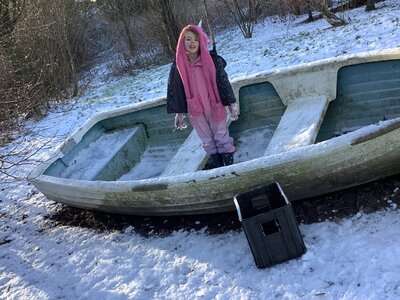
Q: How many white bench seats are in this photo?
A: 2